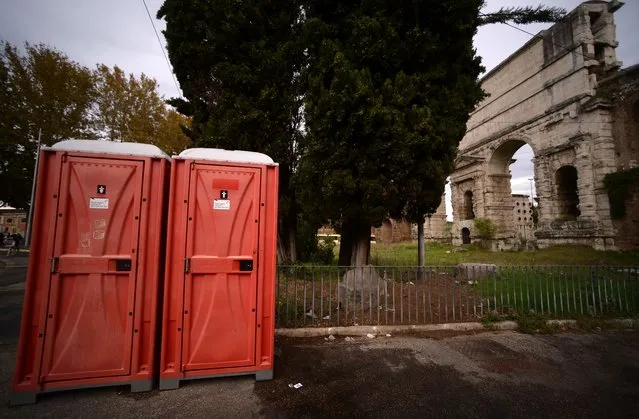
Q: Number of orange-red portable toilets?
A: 2